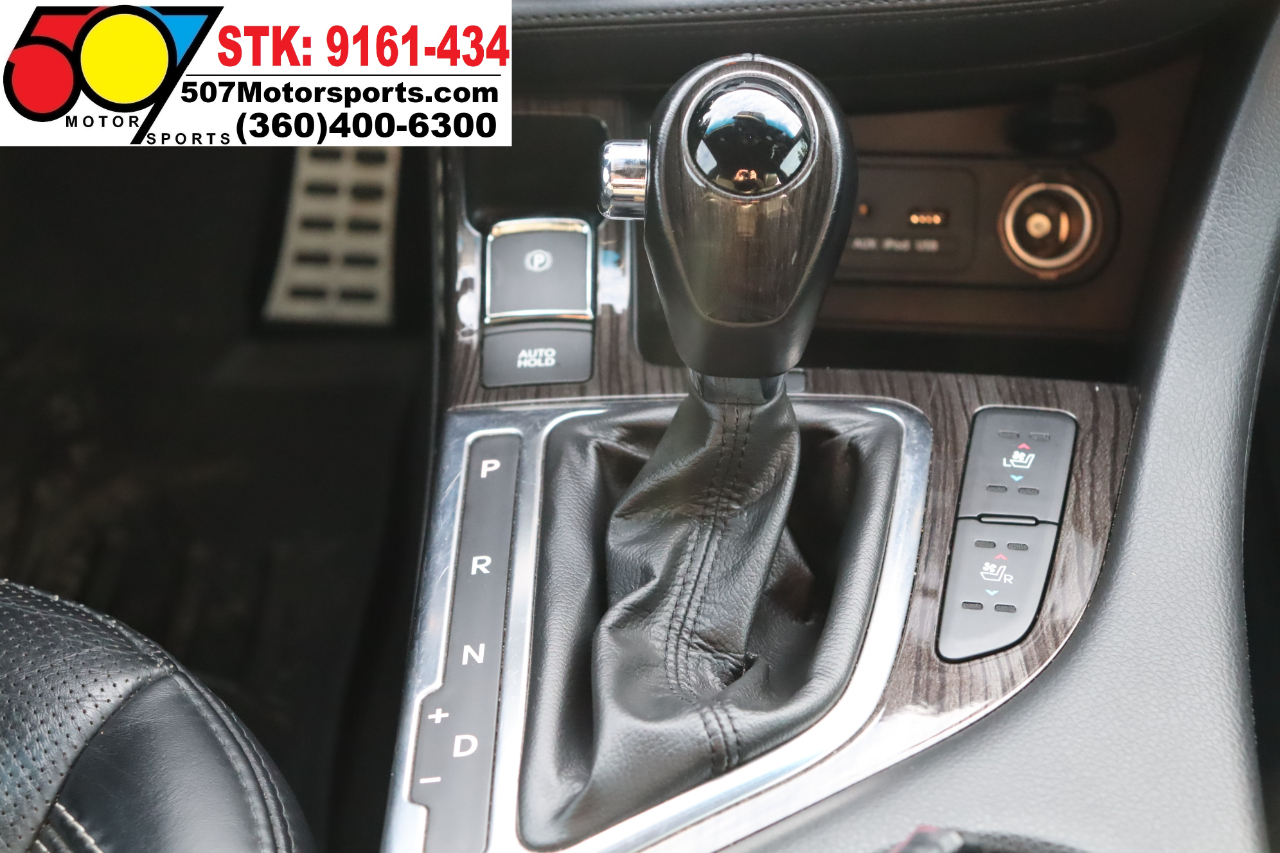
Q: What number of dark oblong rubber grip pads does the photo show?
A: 10